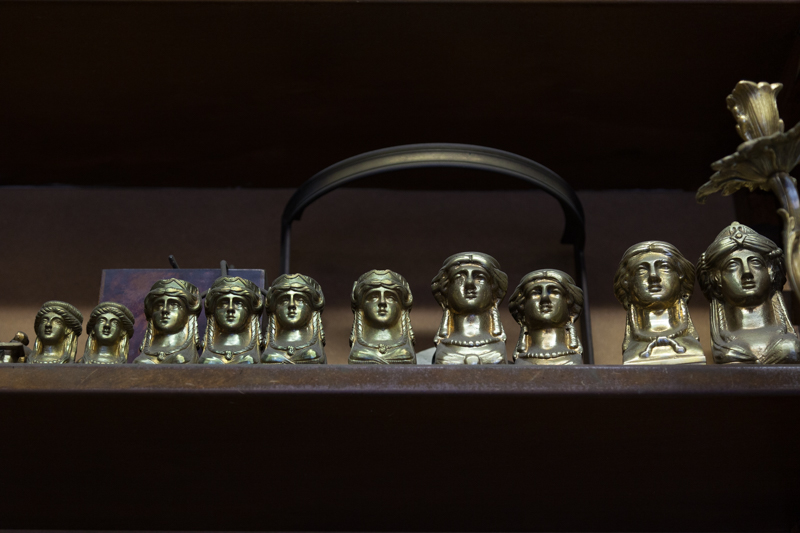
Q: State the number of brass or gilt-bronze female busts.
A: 10